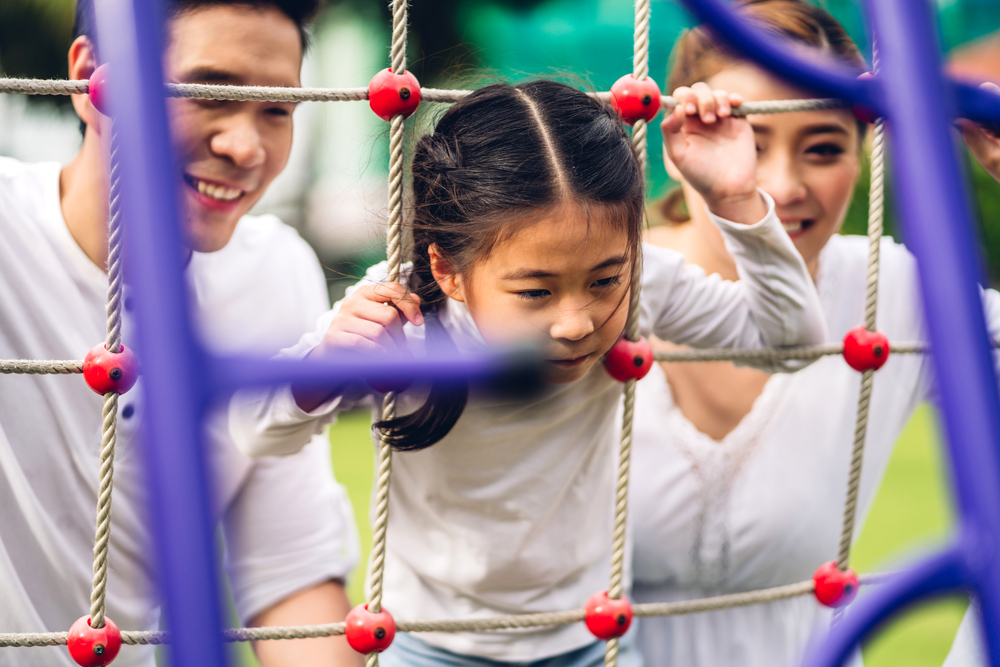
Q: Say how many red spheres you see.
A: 12